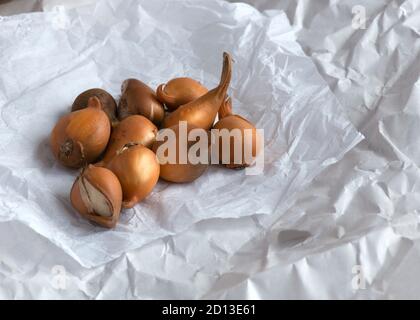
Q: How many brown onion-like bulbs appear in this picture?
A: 10